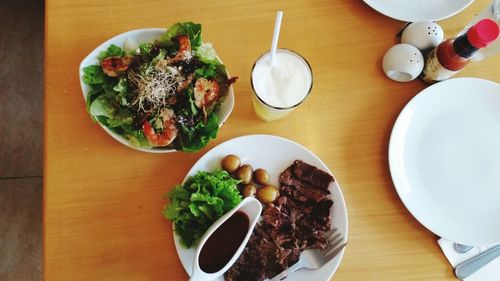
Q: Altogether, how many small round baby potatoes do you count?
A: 5